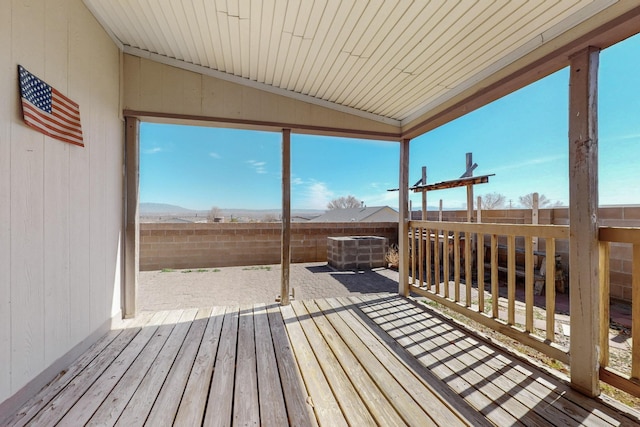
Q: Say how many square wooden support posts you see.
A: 4